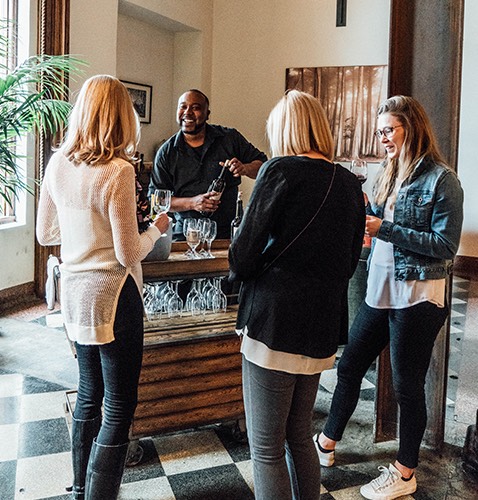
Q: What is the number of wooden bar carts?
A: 1